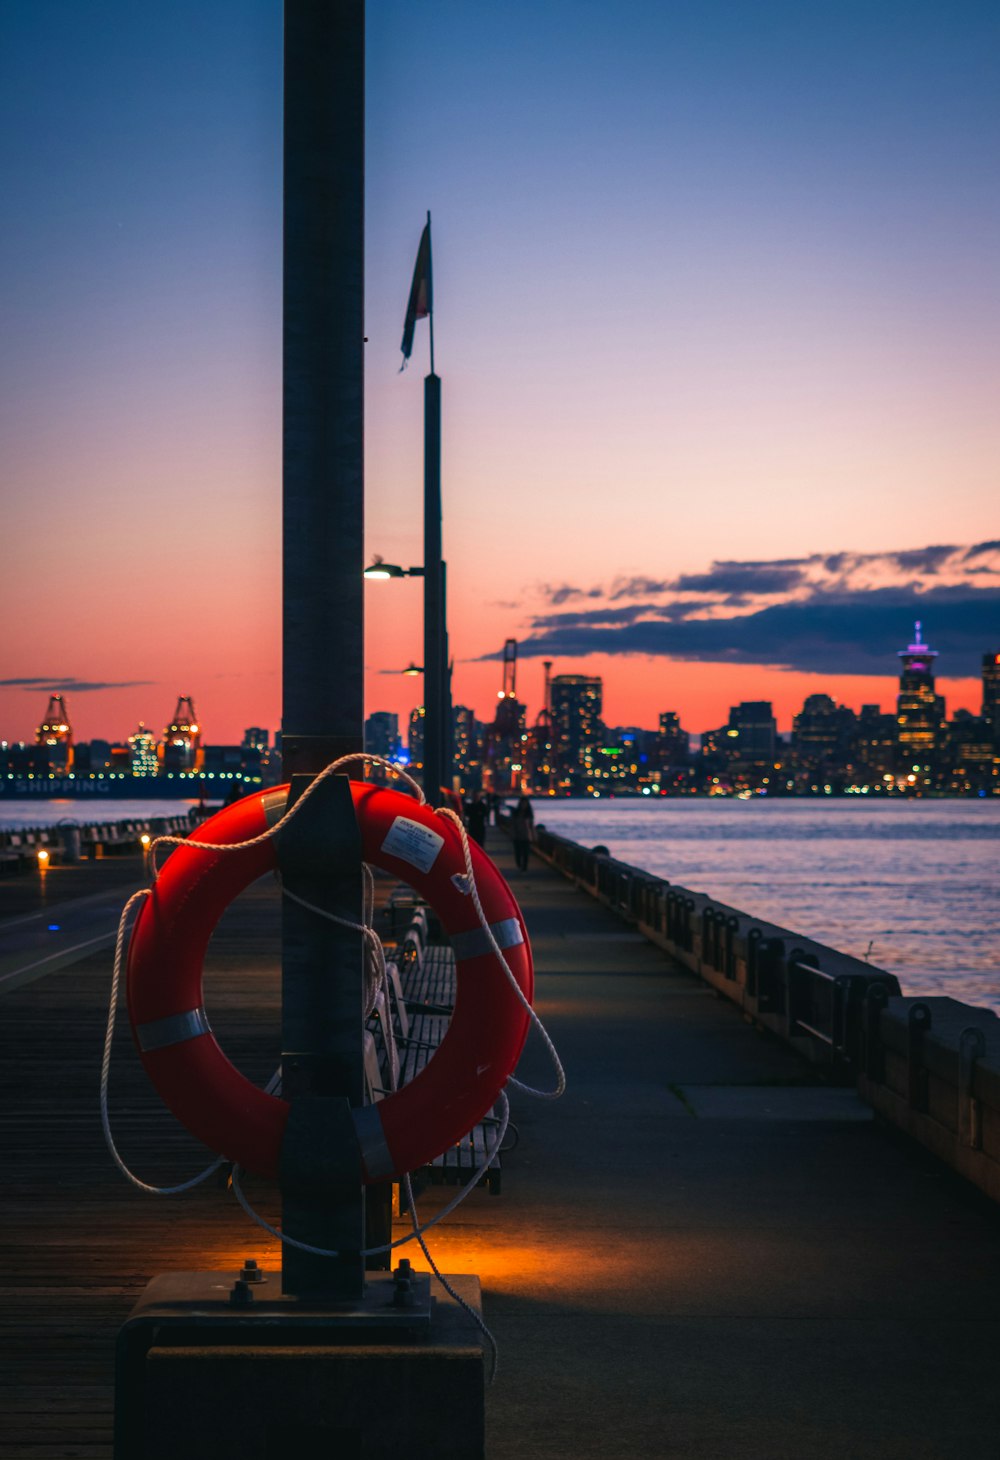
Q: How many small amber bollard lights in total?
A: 2